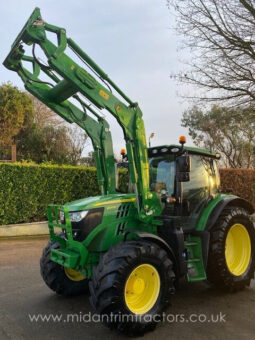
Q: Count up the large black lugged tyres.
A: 3